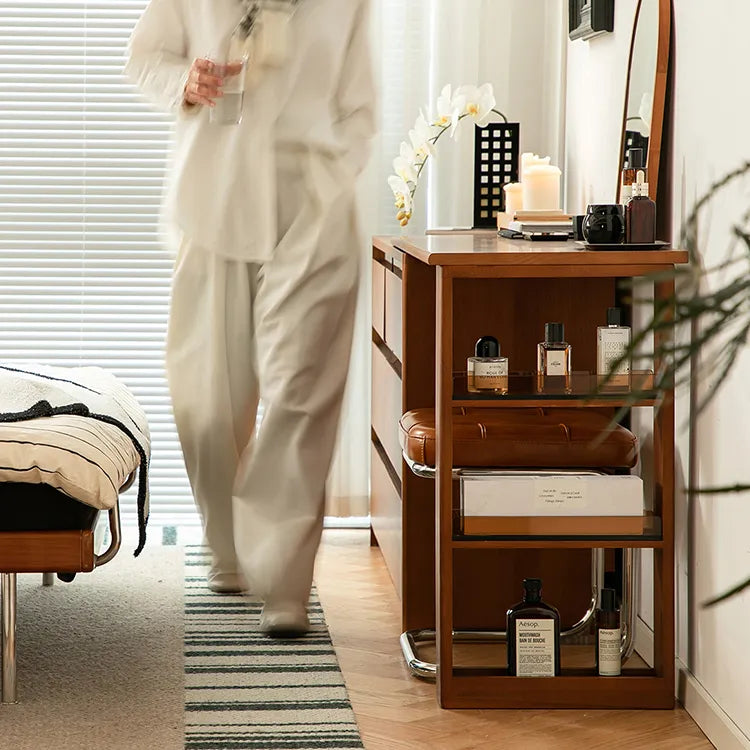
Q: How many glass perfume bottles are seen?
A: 3